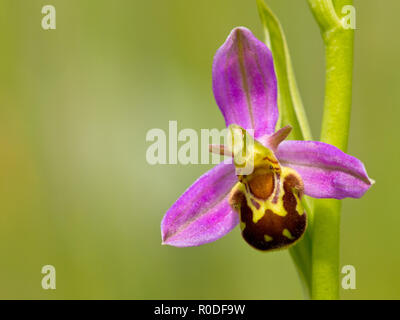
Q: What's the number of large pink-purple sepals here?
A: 3